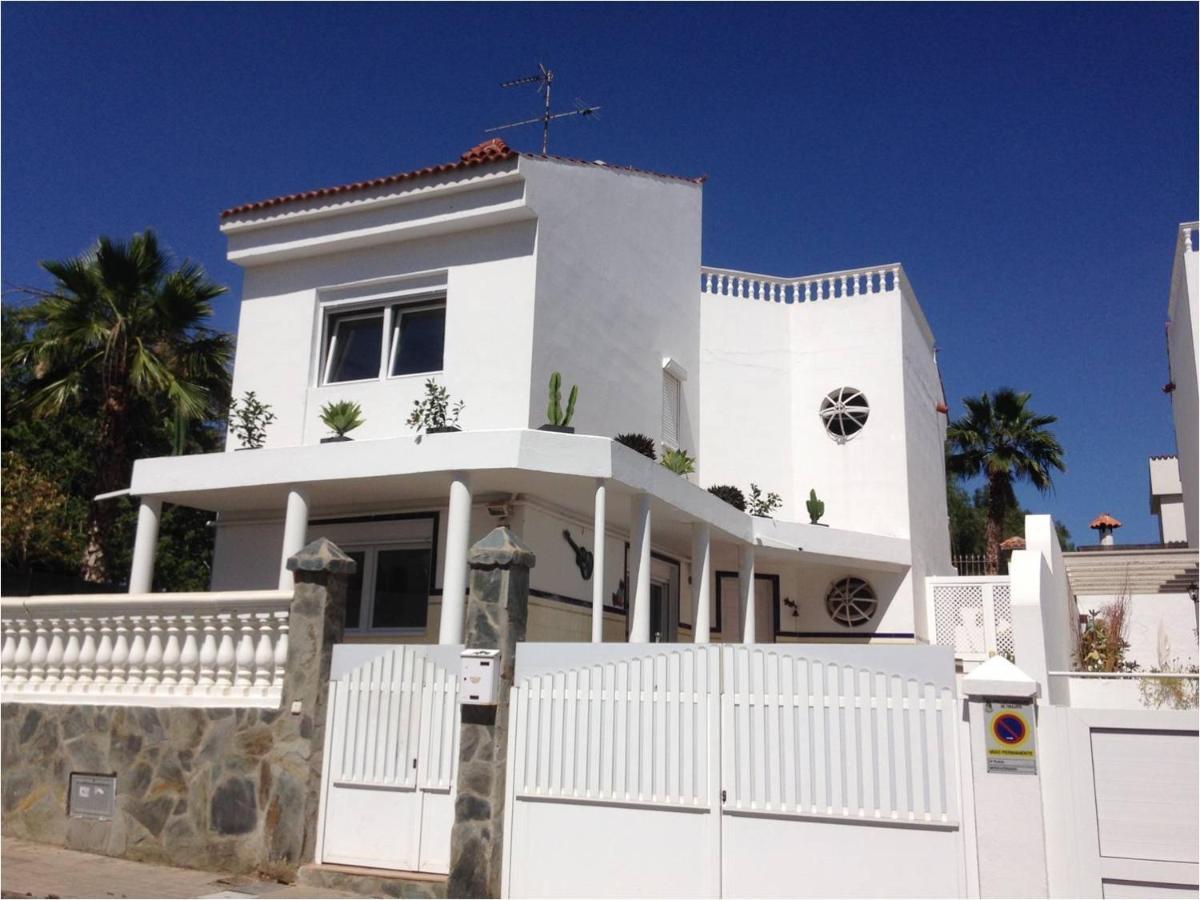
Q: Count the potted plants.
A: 9